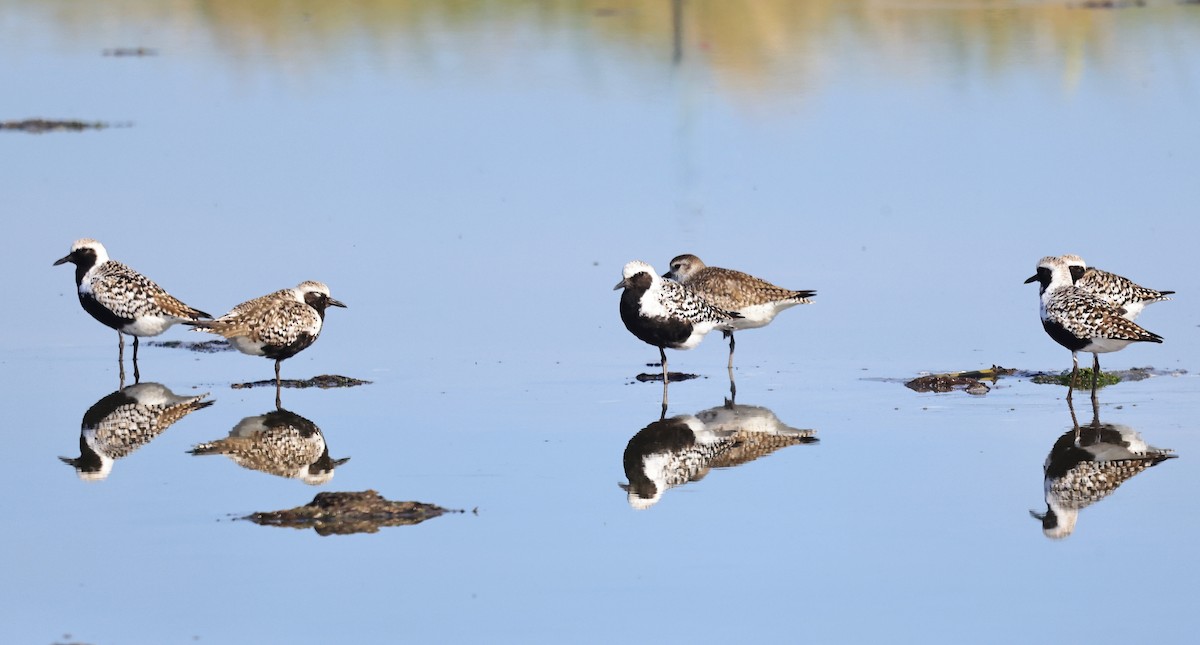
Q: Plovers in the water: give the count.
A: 6